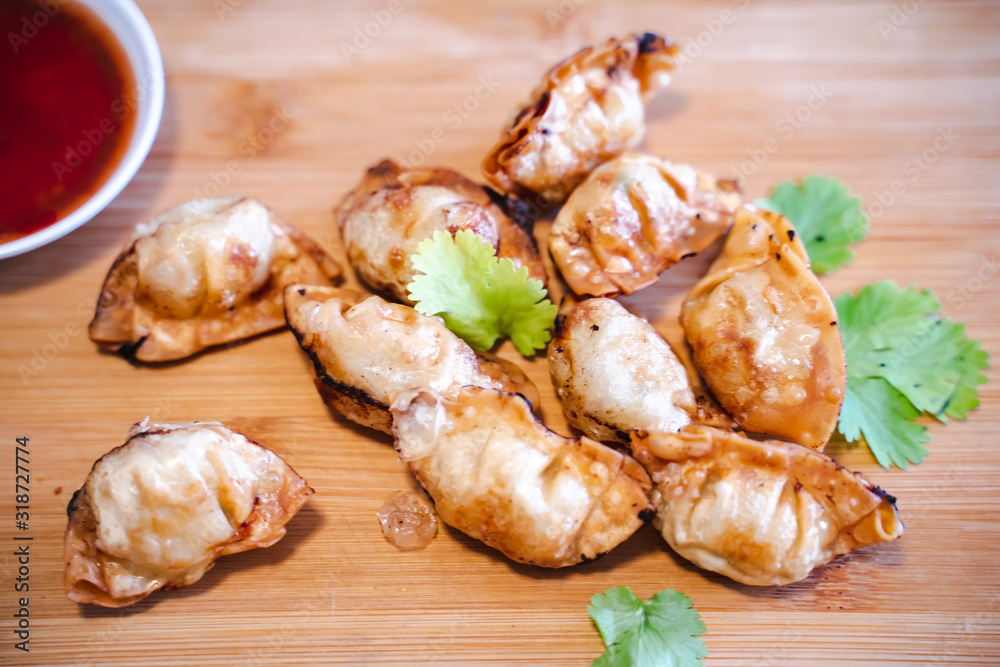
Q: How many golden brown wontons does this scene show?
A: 10